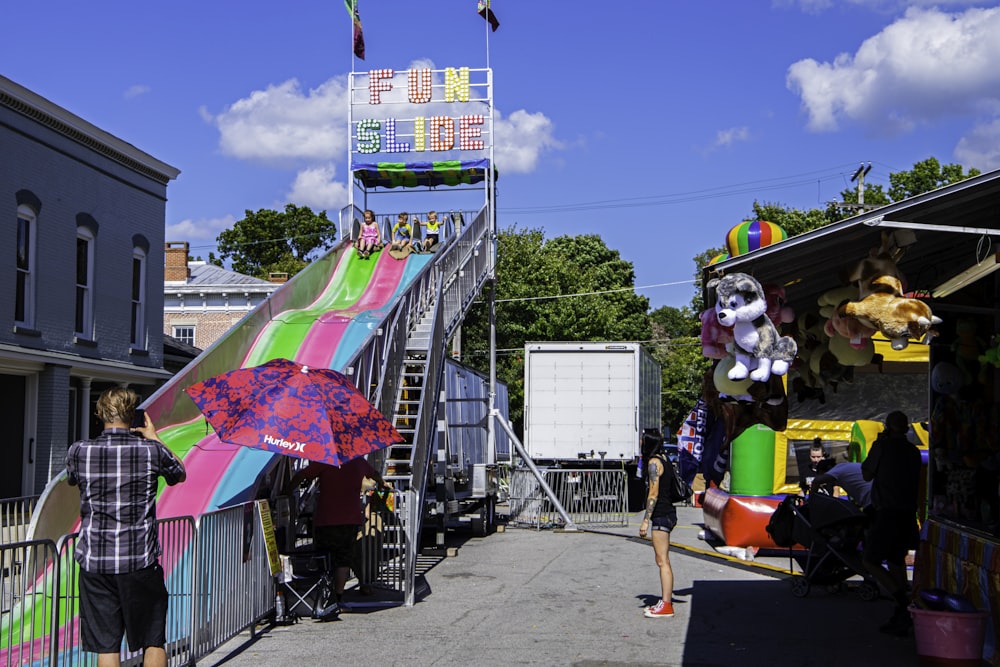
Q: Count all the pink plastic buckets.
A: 1